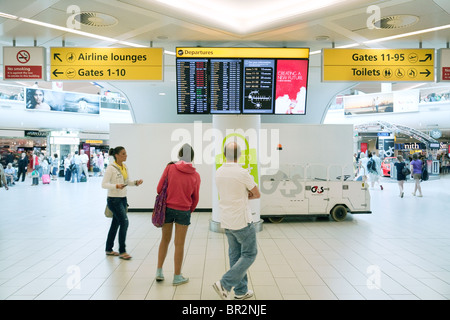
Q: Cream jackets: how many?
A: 1